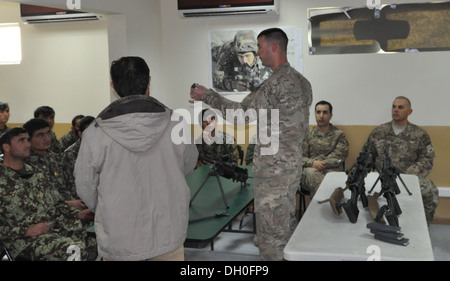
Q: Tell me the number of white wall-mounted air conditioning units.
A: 2